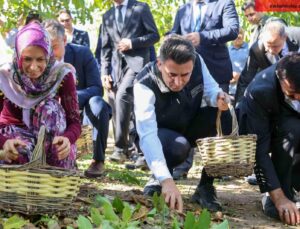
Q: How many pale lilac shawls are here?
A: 1